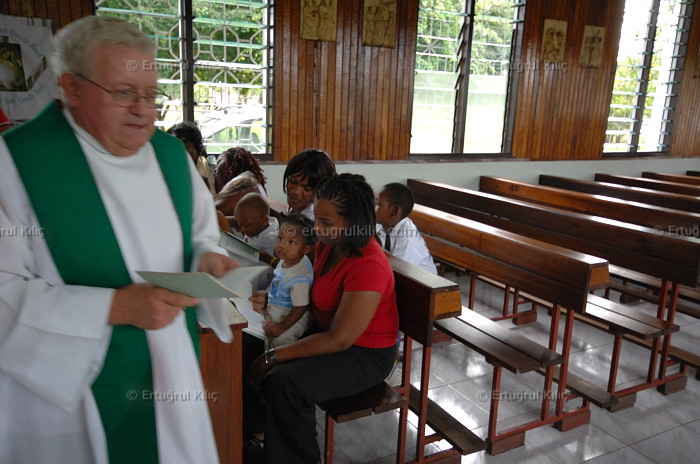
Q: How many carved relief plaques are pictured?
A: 4